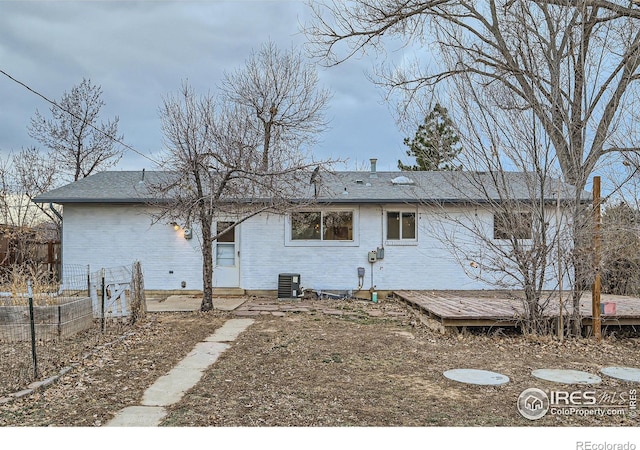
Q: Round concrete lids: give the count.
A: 3